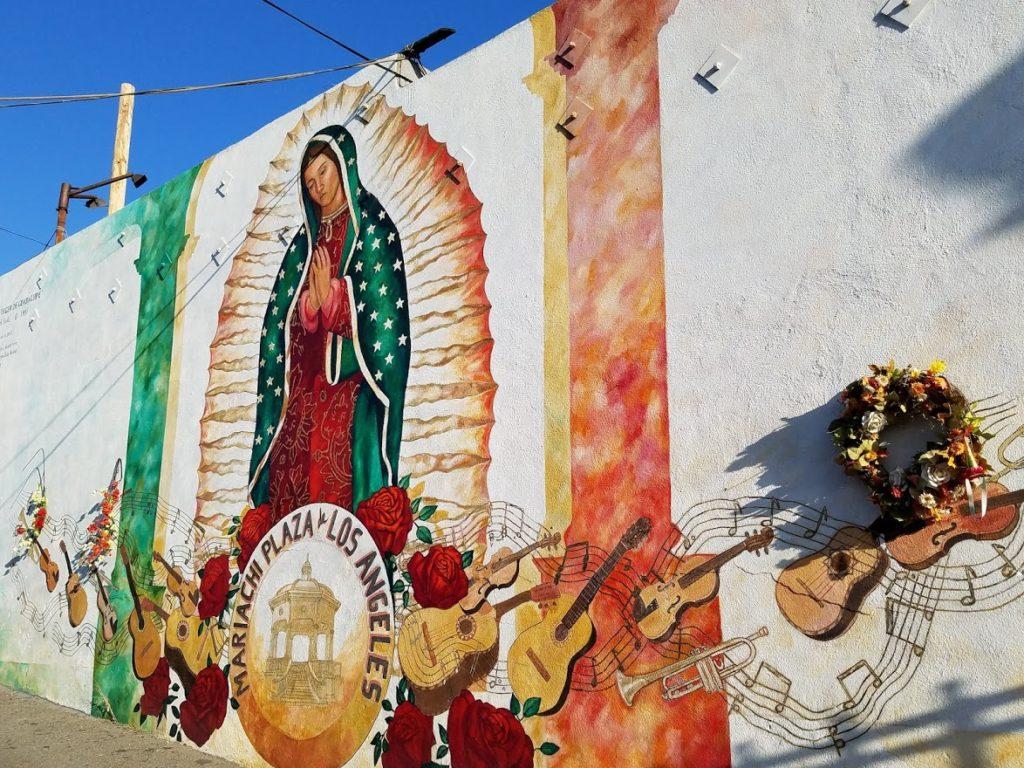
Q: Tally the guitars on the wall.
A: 6